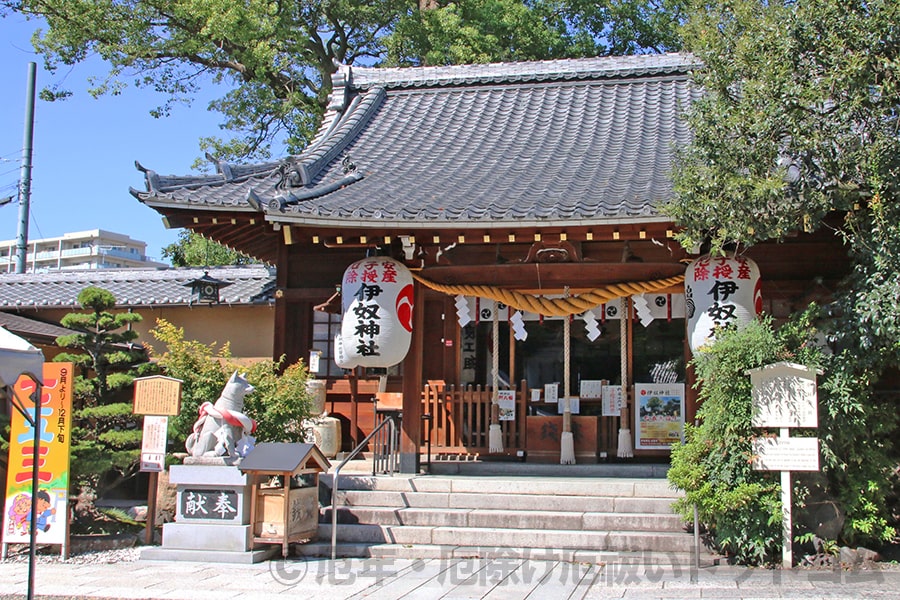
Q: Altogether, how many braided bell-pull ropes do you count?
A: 3